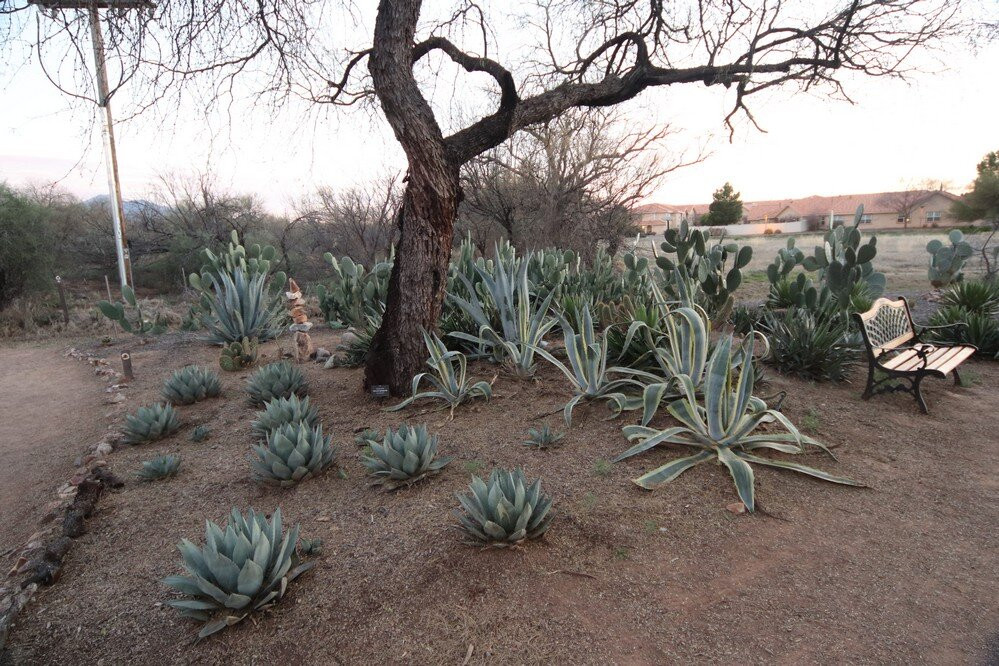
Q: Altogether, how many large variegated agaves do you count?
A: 5